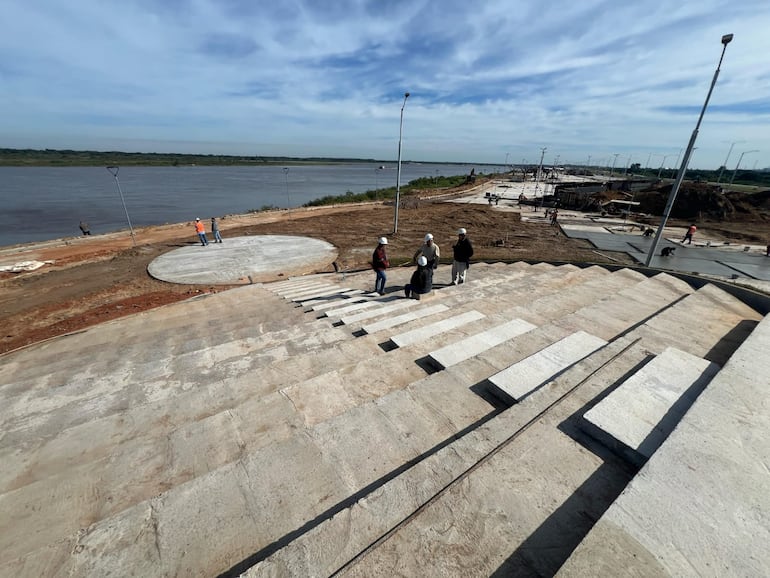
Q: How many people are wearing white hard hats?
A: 5